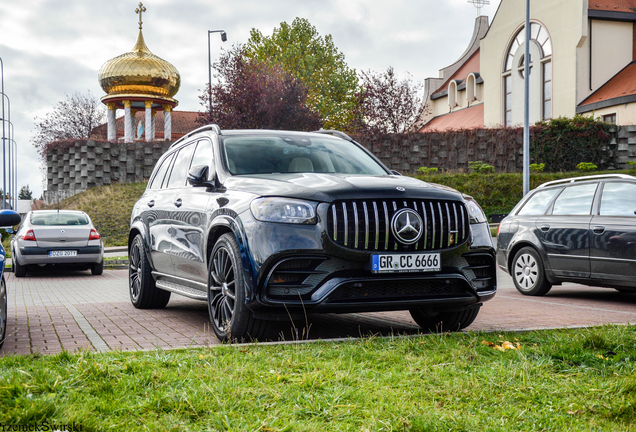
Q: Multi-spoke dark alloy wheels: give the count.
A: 2